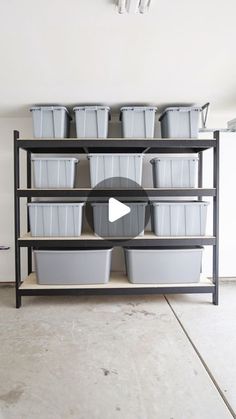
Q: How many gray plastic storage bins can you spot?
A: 12